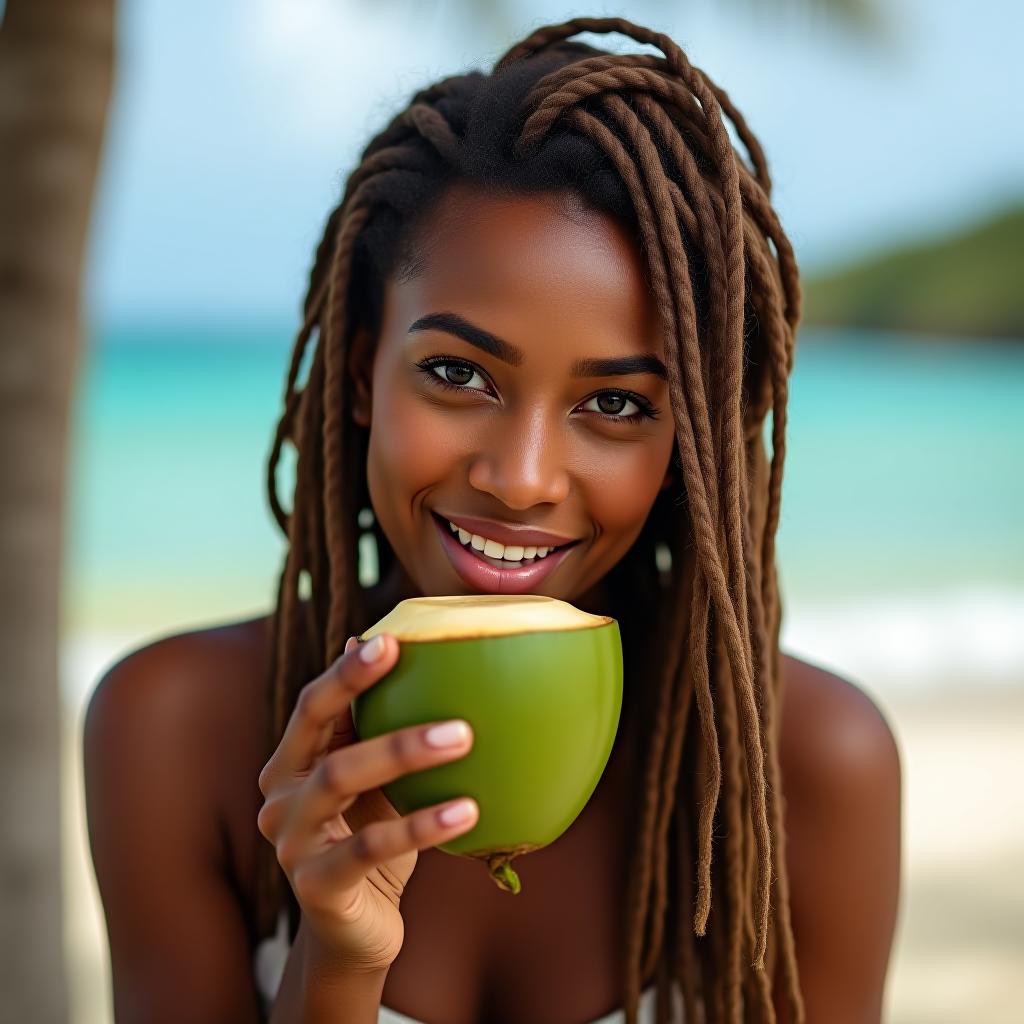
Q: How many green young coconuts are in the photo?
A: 1